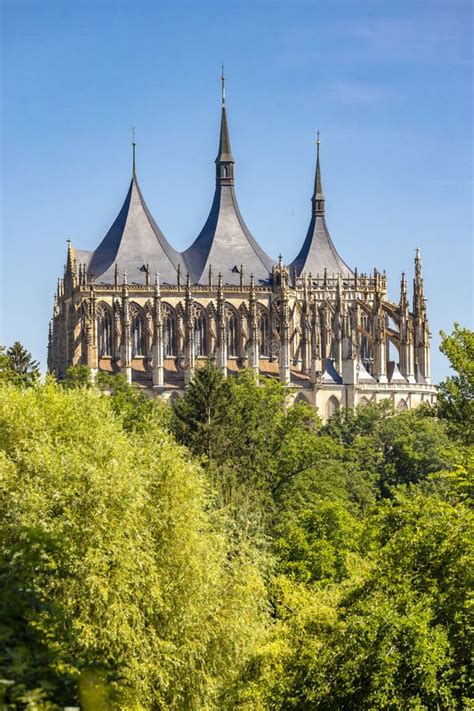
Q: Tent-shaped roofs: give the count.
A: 3